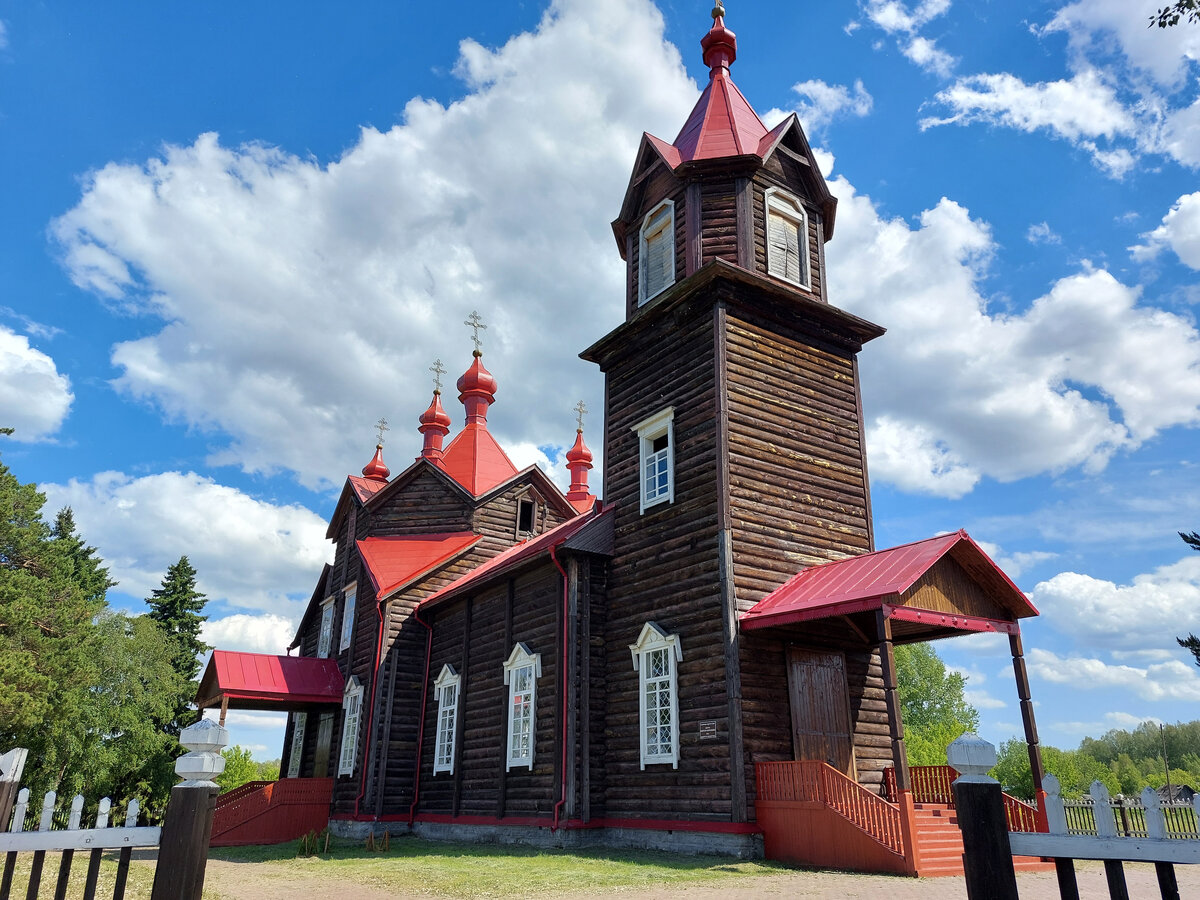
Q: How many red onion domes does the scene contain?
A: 5